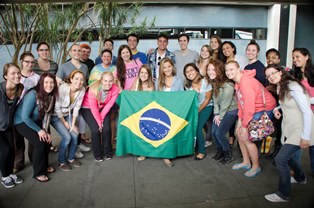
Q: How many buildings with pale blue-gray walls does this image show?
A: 1